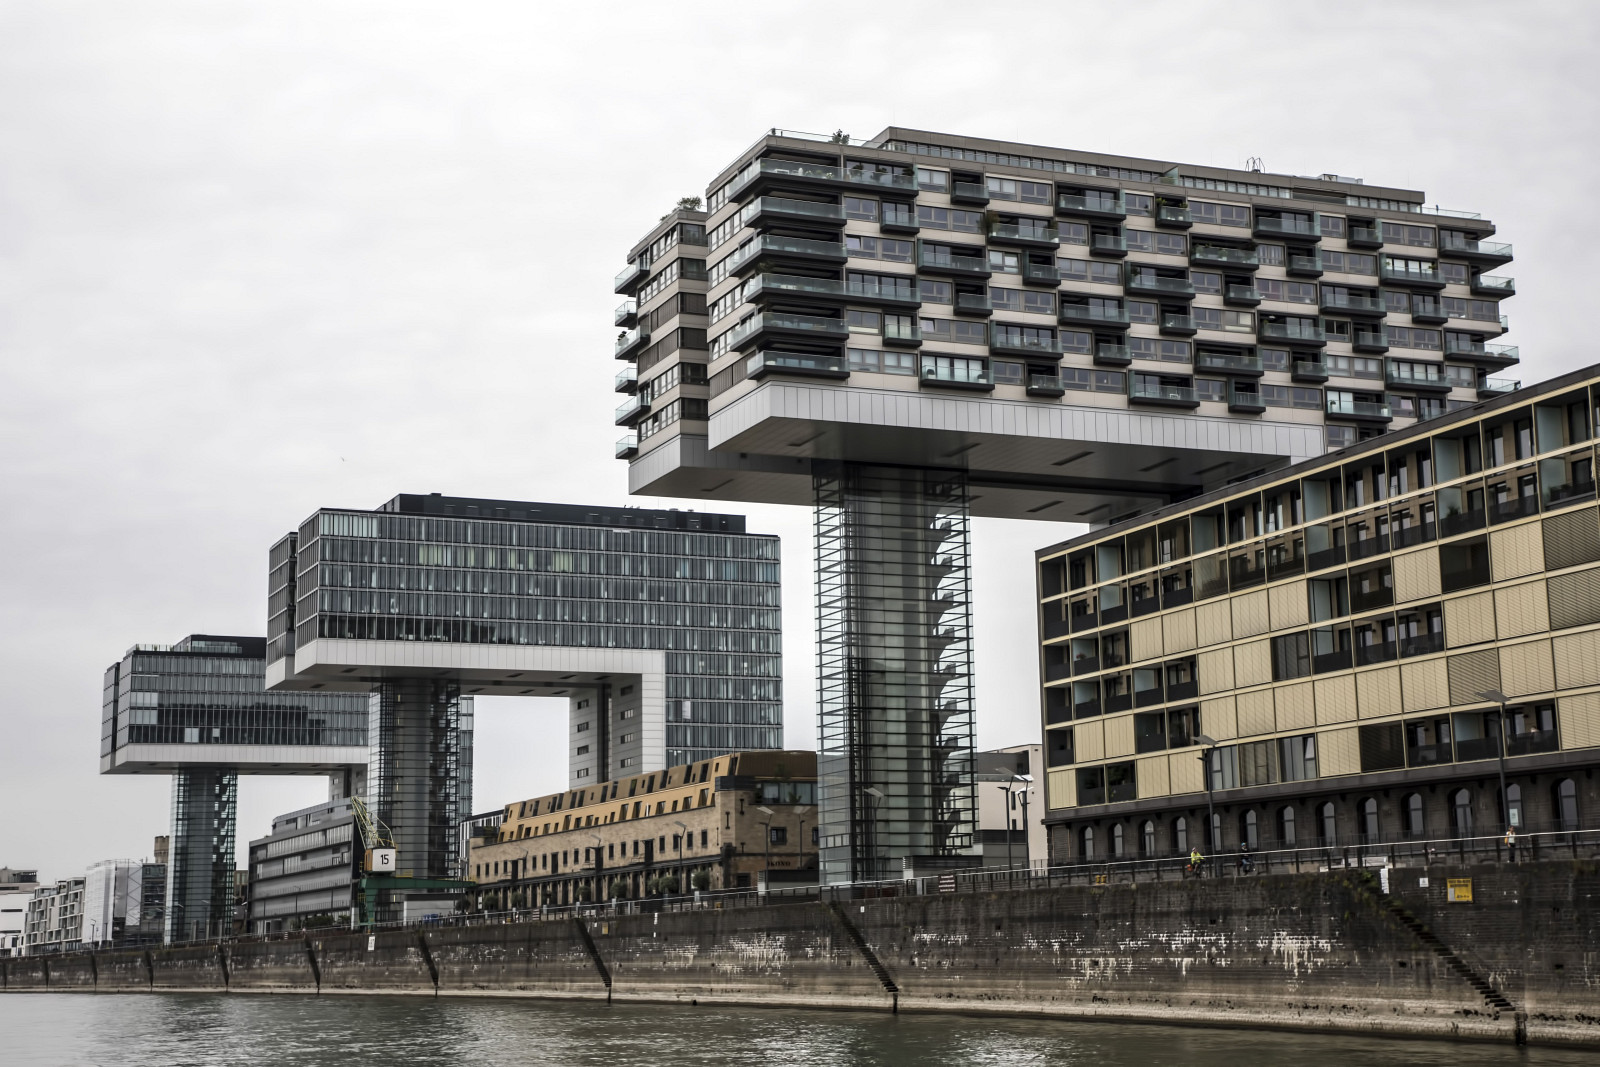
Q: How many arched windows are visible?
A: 13